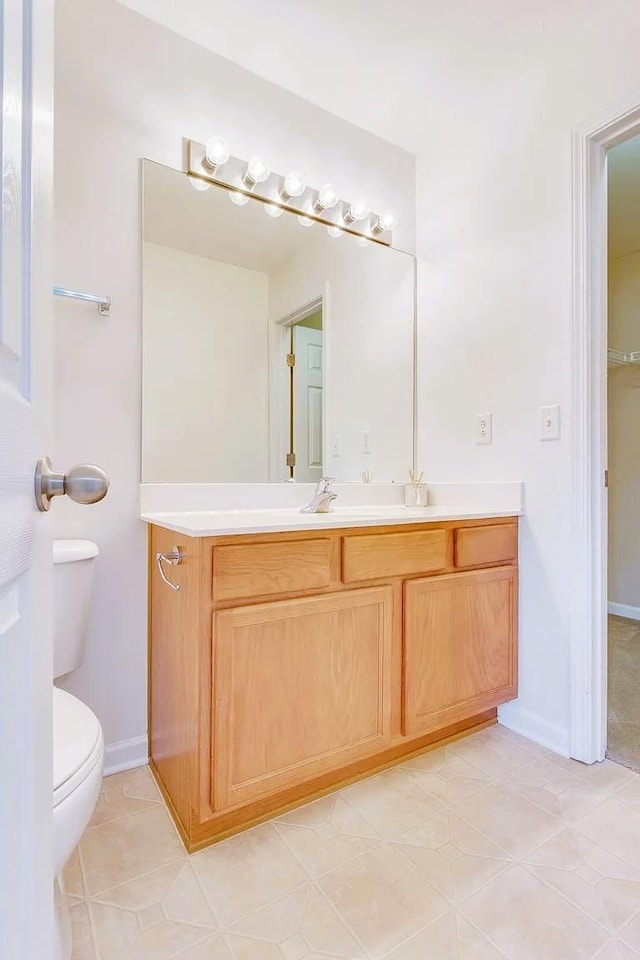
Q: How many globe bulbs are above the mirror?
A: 6